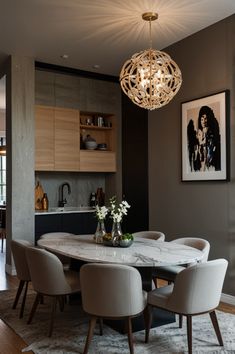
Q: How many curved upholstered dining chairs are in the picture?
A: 7